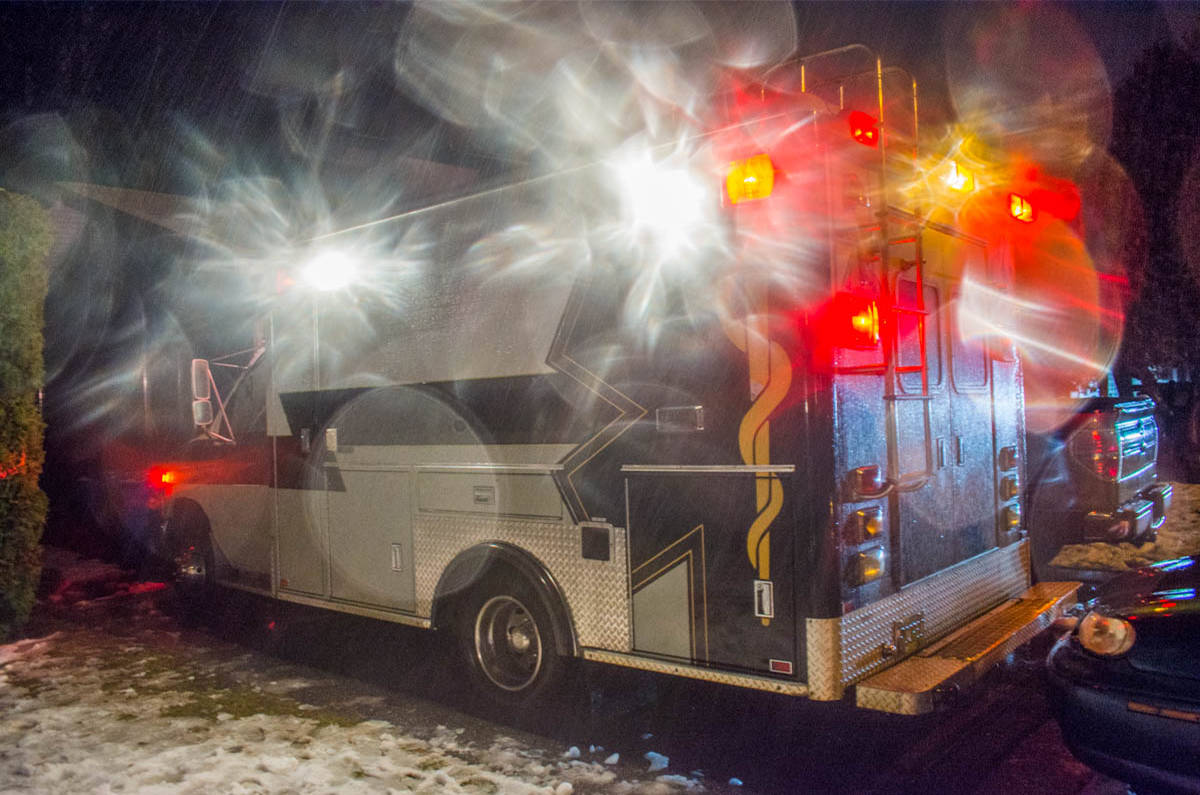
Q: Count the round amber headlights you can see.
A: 1